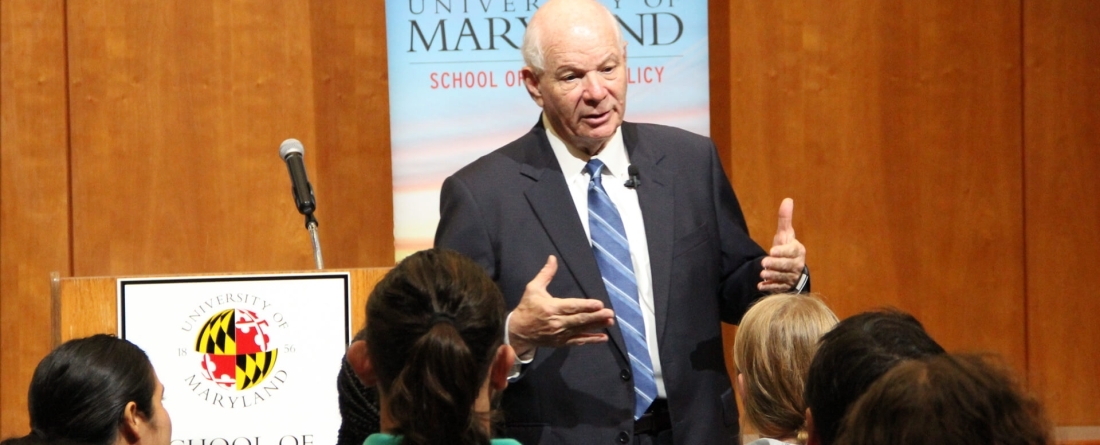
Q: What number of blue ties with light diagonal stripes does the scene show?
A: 1